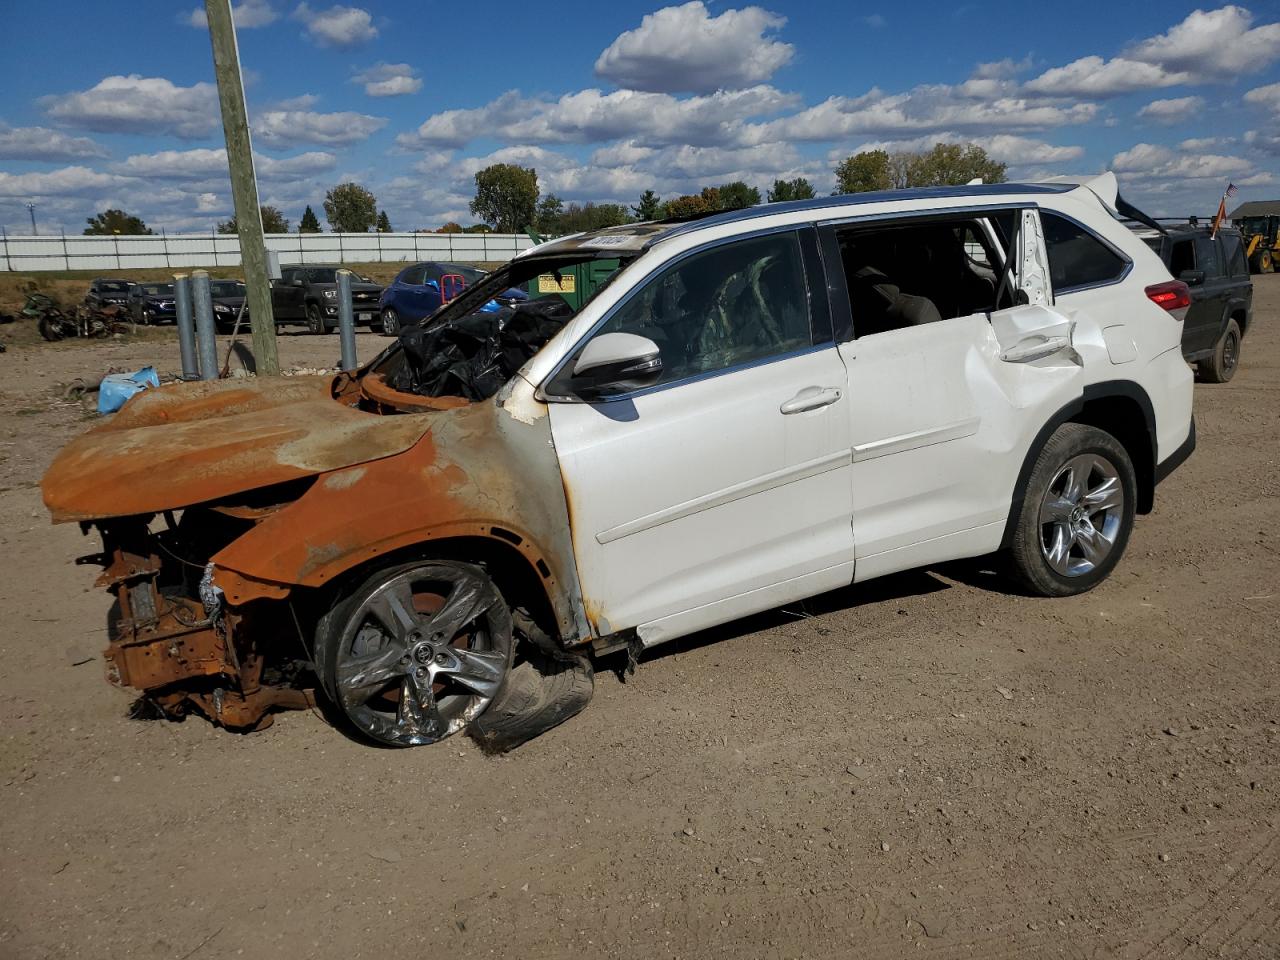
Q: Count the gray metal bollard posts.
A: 3